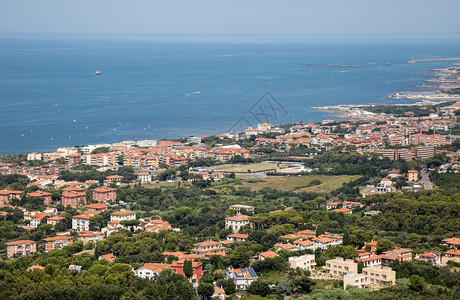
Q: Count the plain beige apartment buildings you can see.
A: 4